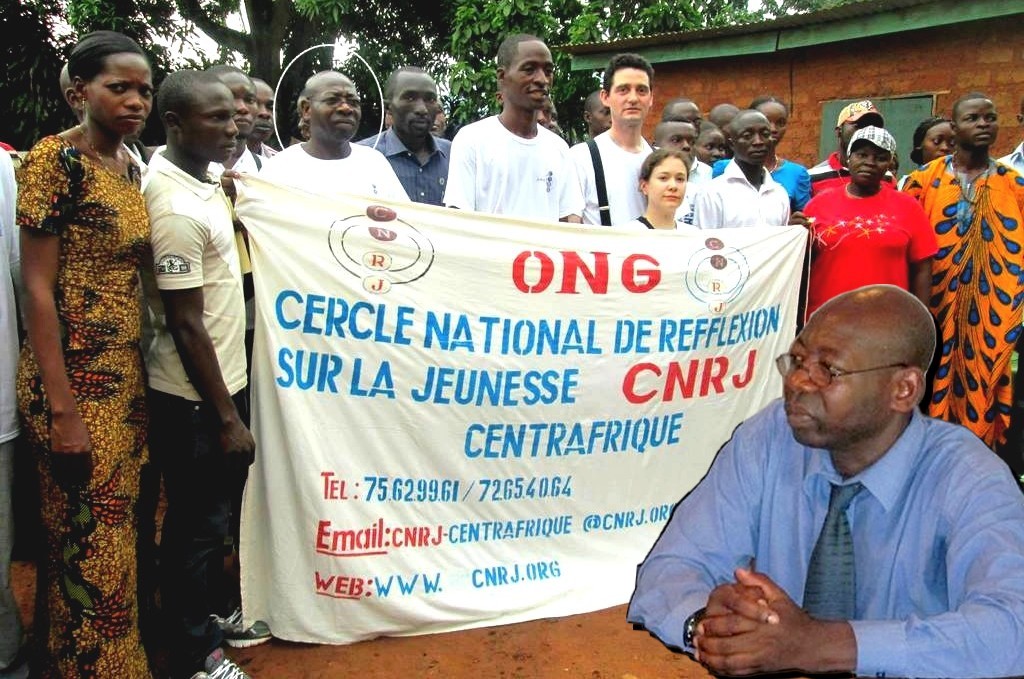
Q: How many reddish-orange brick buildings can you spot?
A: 1